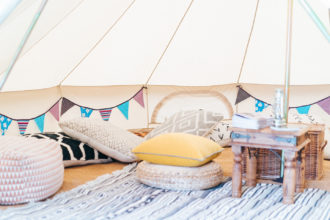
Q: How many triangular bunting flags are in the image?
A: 13